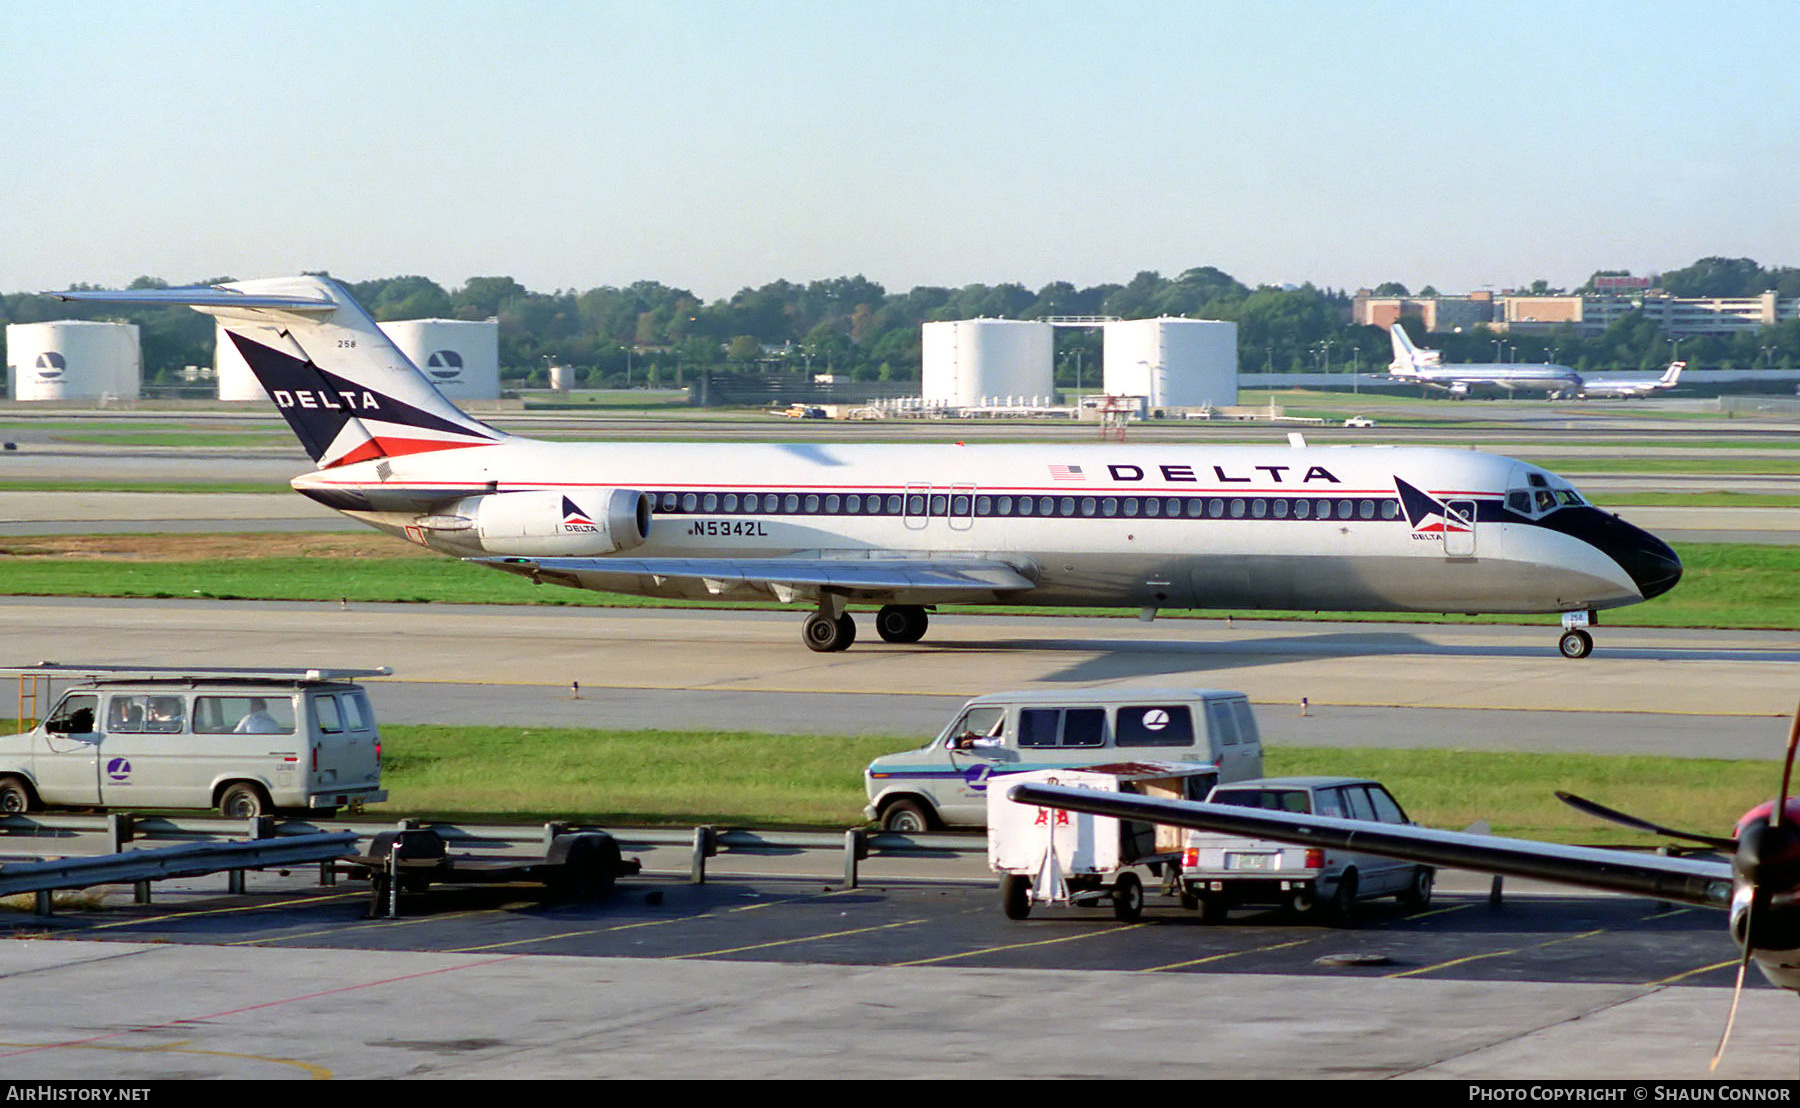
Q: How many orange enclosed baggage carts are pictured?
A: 0